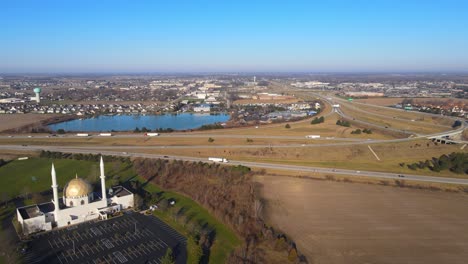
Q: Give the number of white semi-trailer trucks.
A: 5